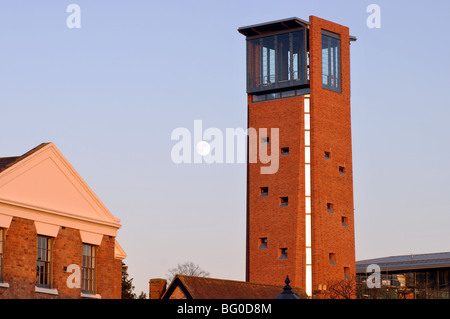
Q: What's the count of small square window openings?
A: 12